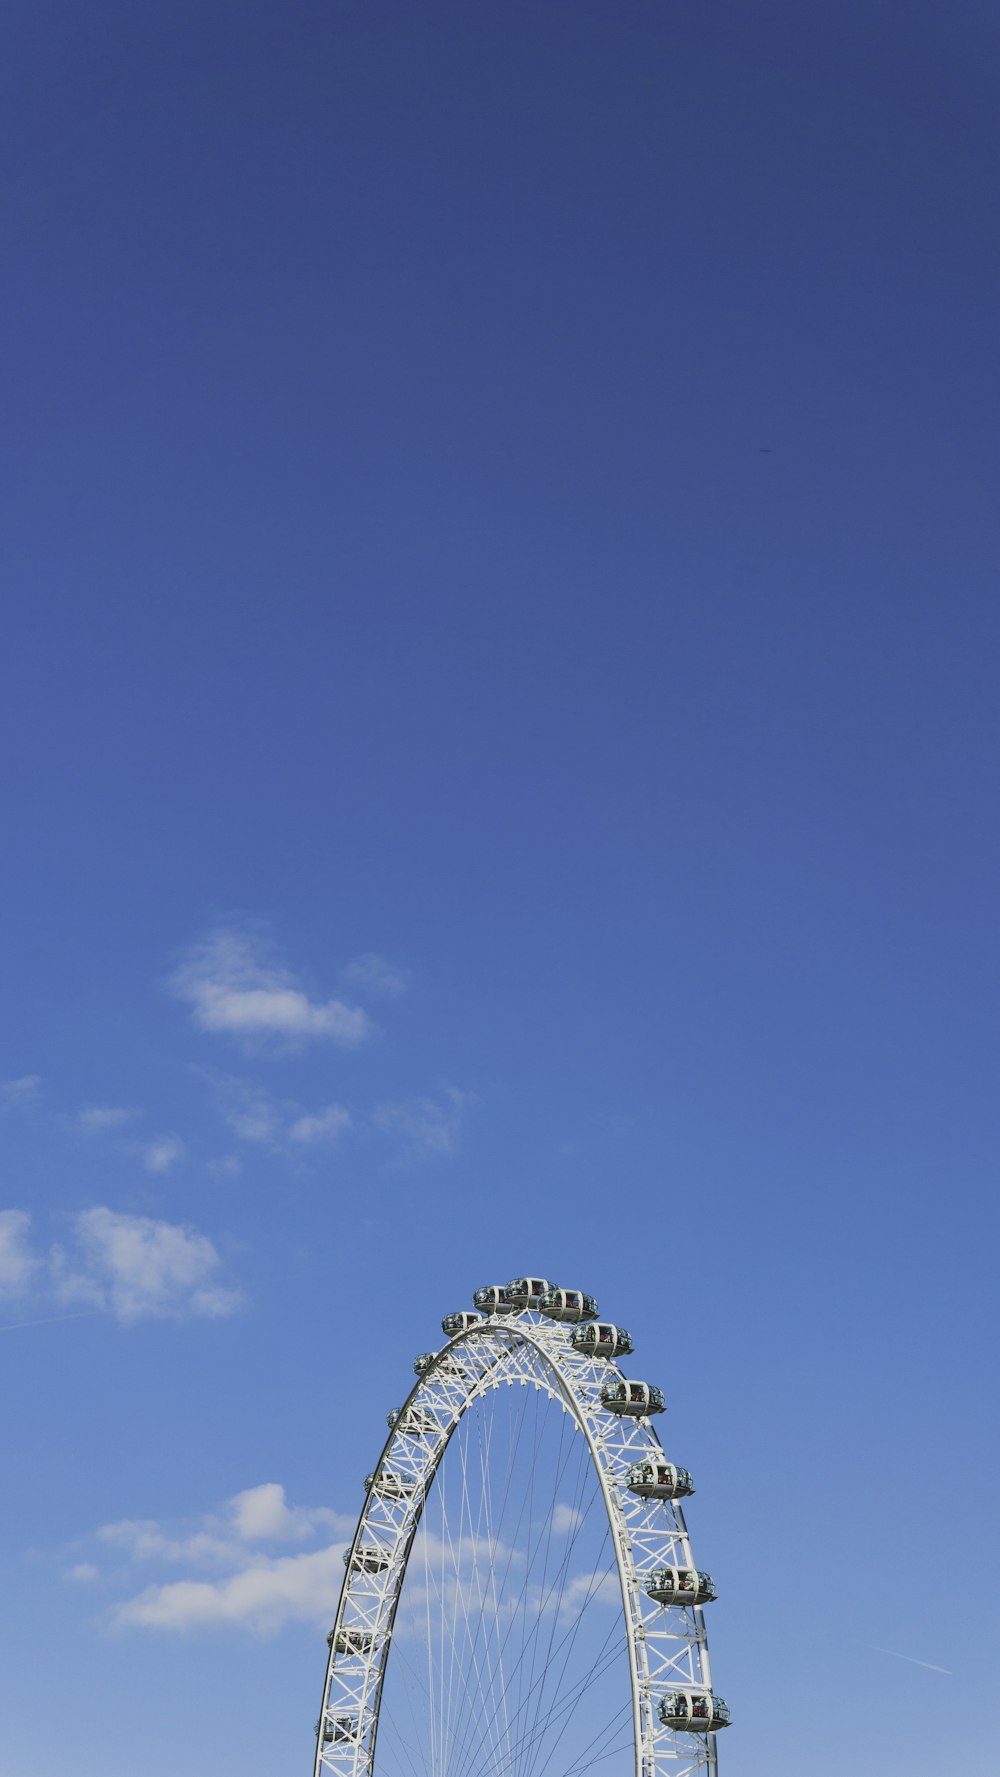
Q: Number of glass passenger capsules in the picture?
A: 15